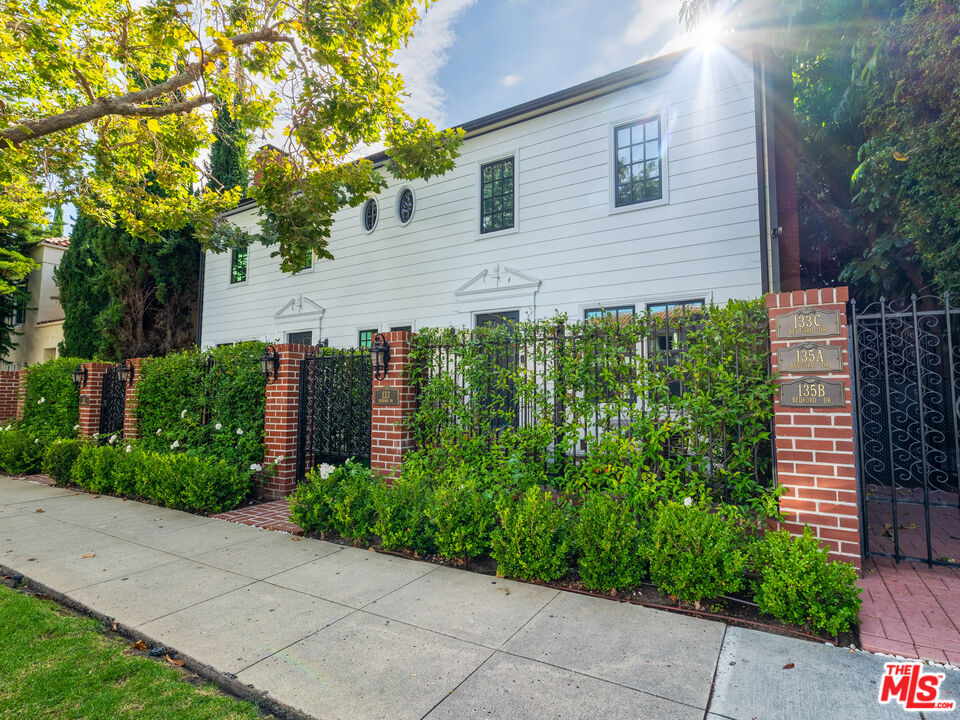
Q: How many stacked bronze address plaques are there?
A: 3